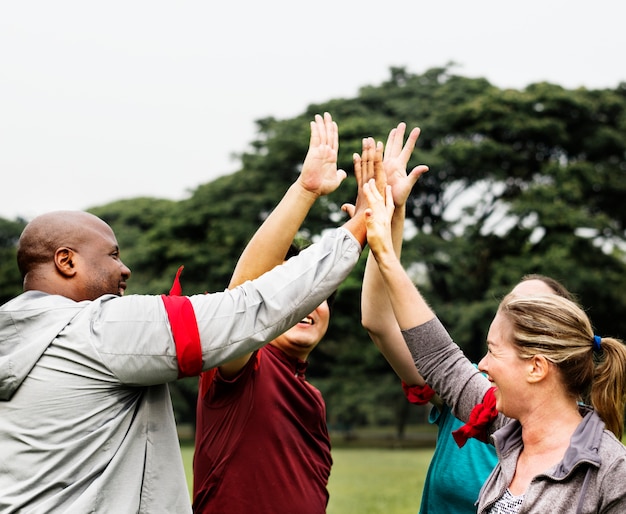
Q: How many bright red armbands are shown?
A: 3